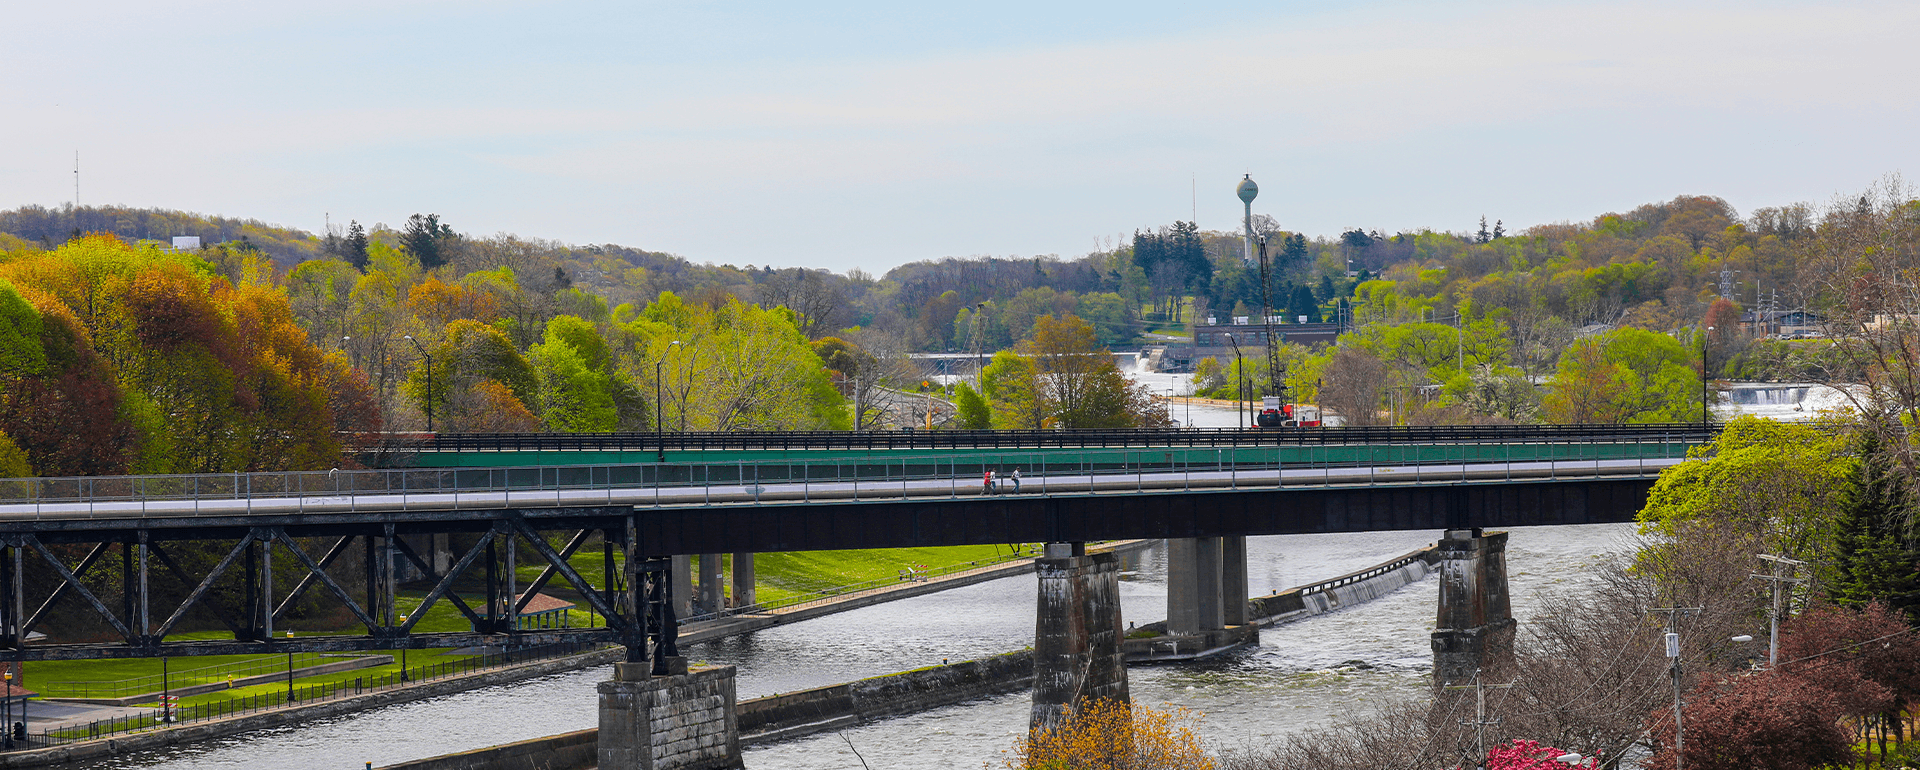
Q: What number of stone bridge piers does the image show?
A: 3